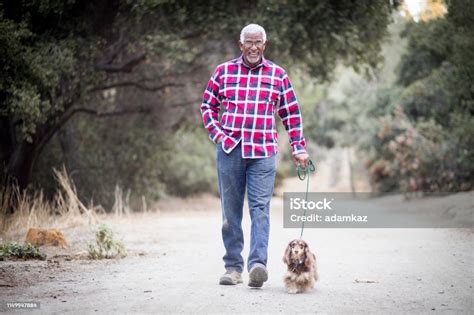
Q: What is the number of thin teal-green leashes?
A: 1